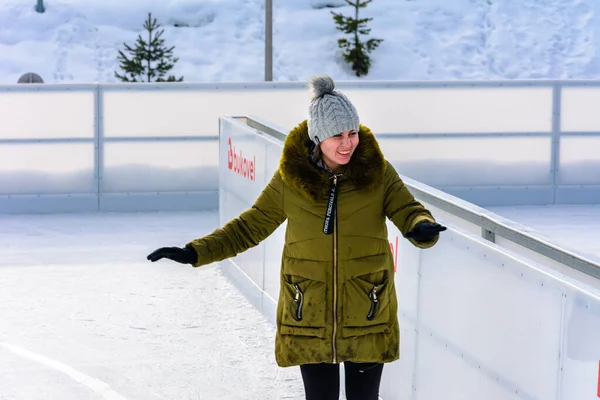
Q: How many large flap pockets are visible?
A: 2